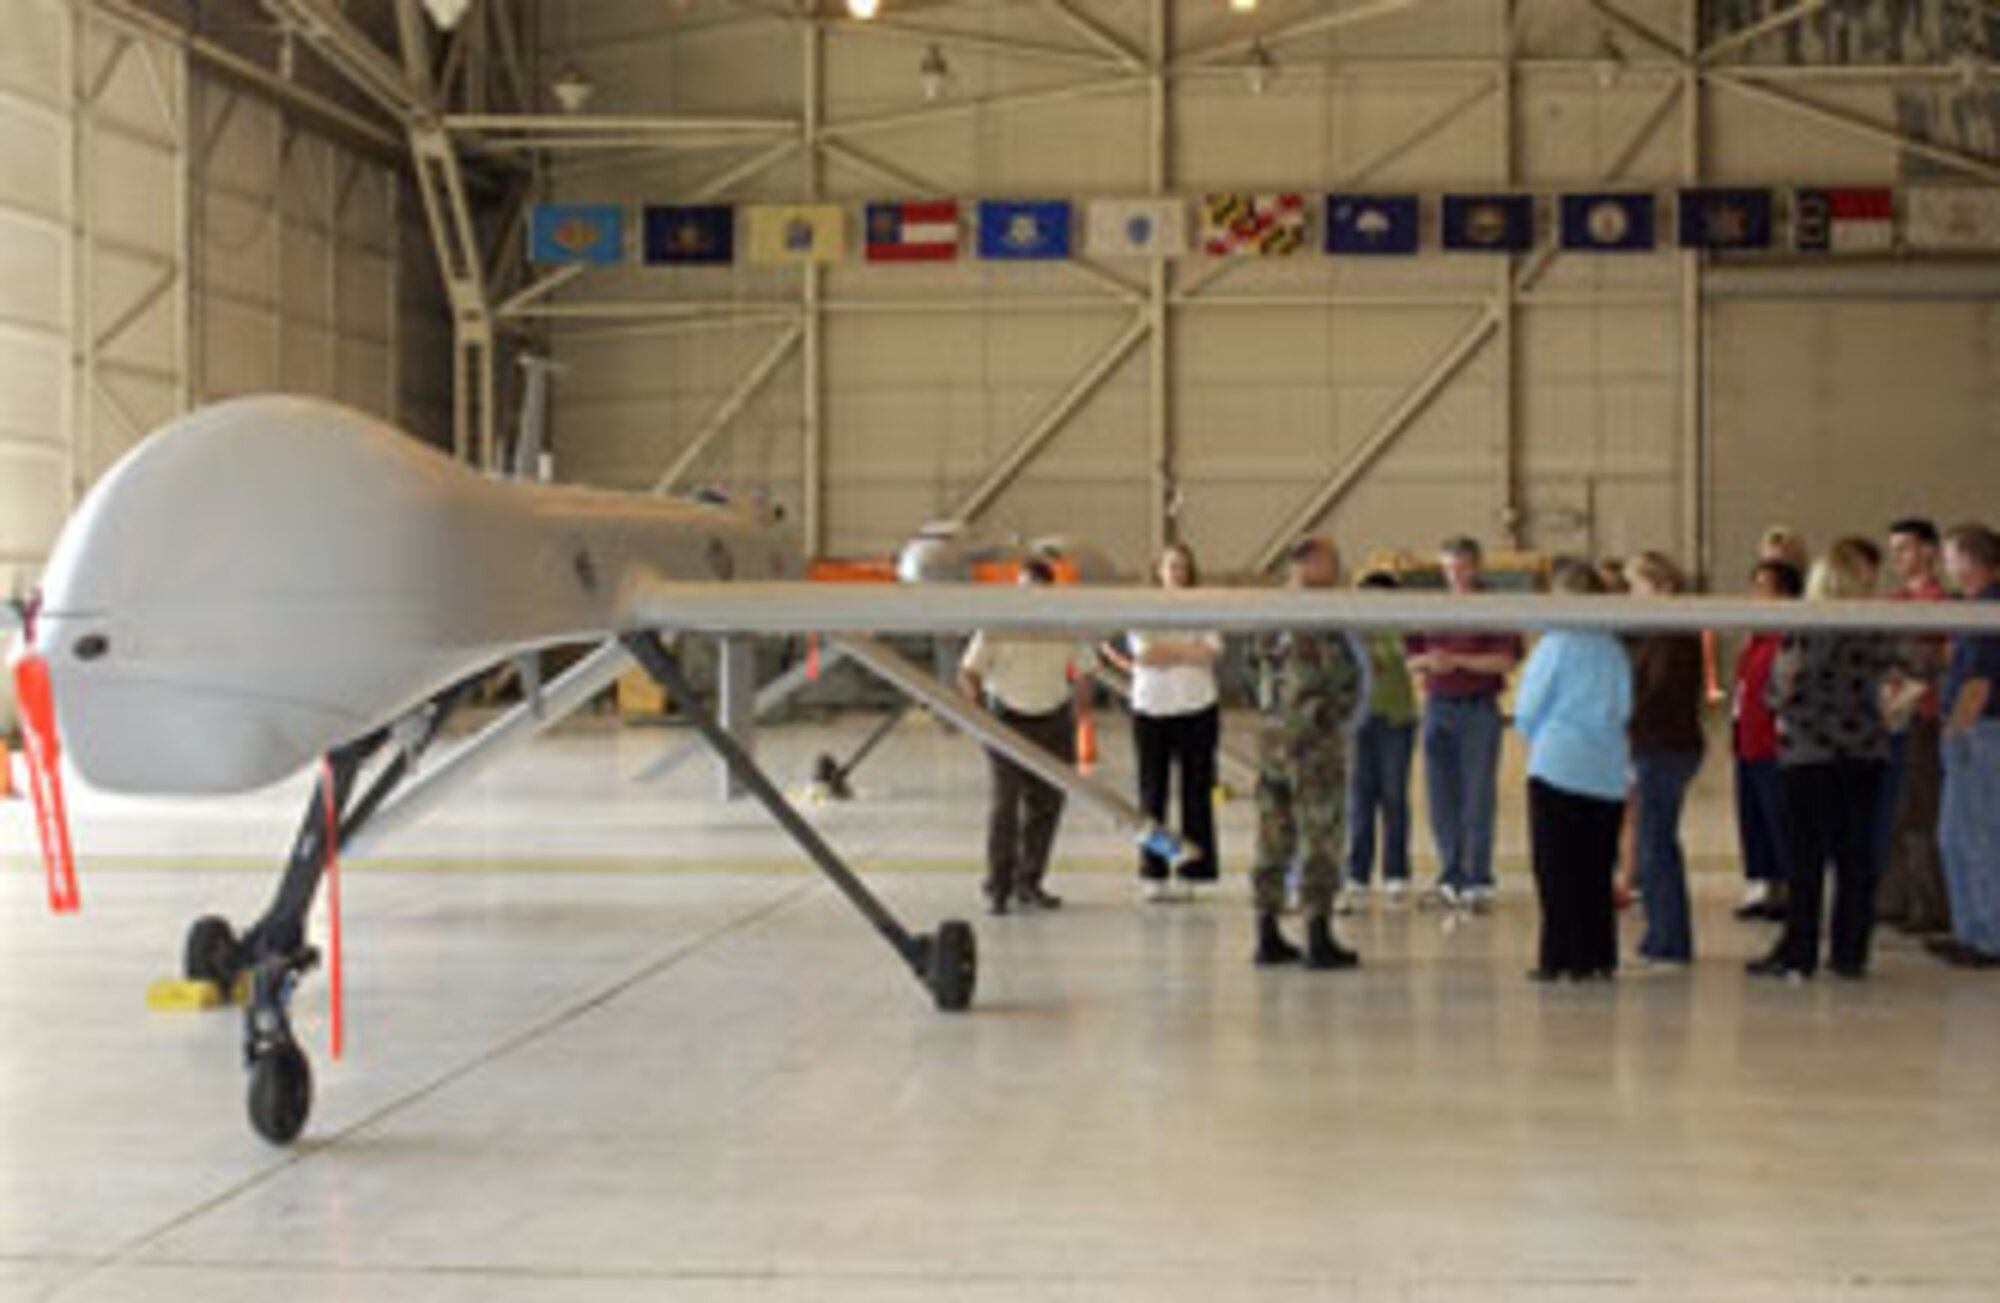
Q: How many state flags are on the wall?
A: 13